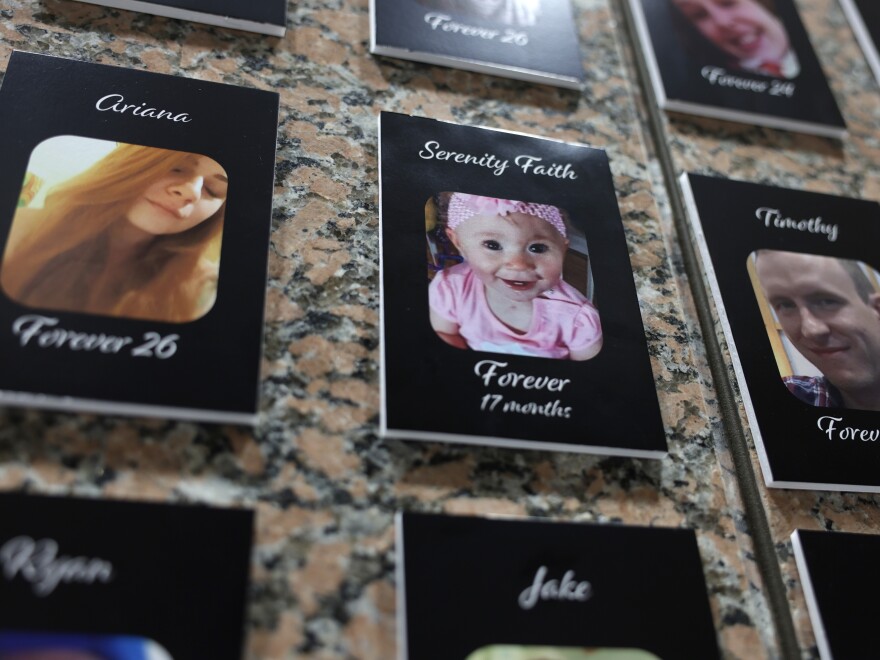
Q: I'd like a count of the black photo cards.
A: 10